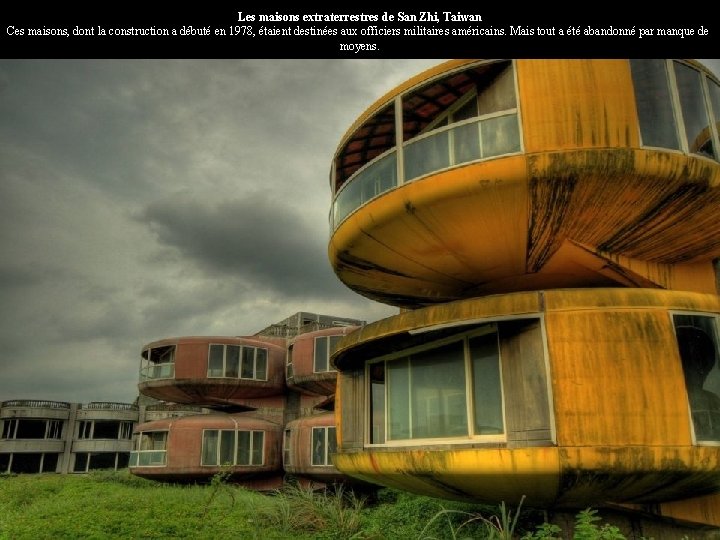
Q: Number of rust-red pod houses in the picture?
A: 4